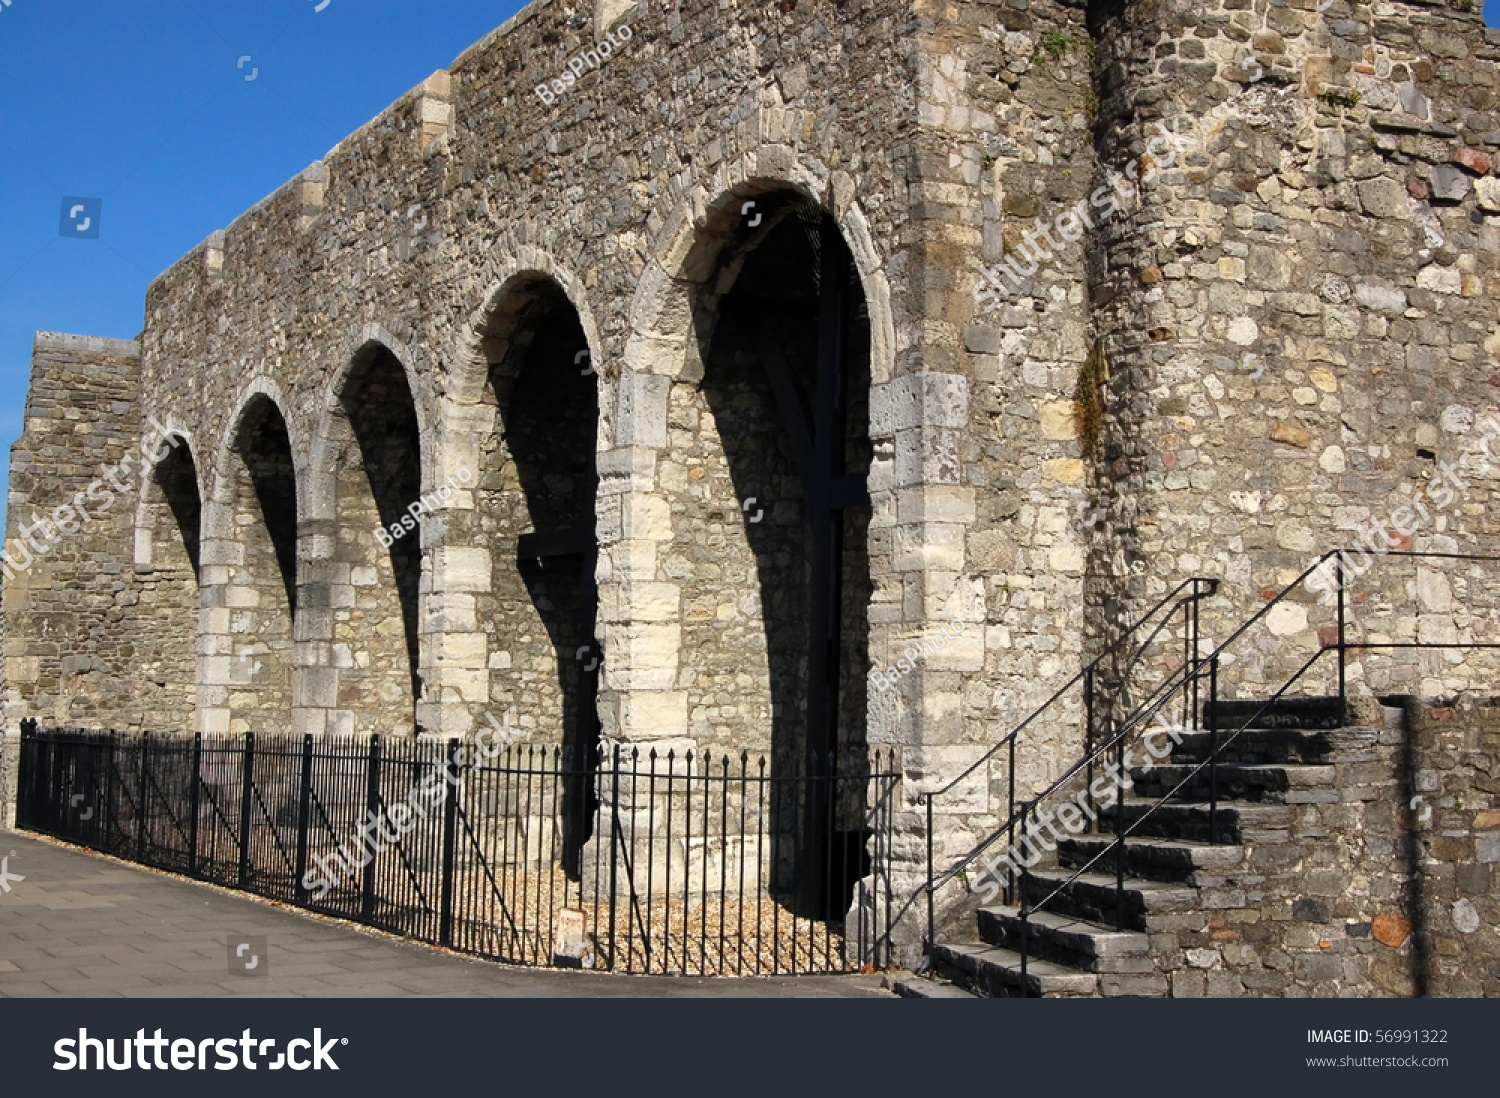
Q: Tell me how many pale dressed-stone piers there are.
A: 5